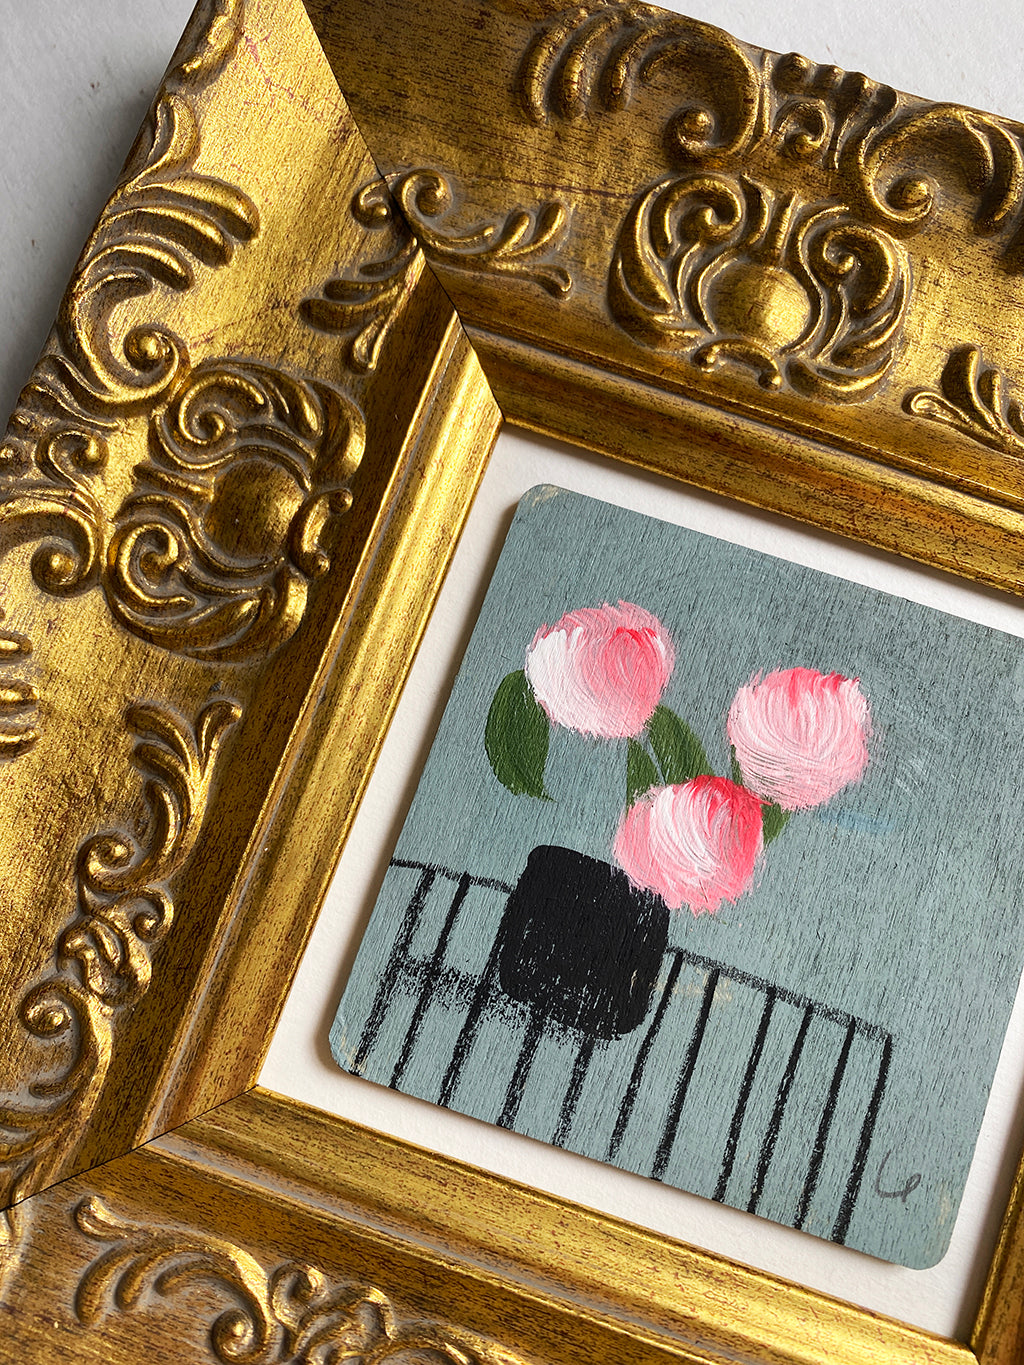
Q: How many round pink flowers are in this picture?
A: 3